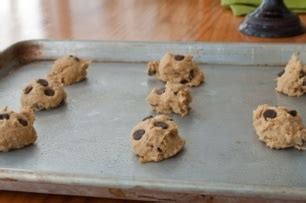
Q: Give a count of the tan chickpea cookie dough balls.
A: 8